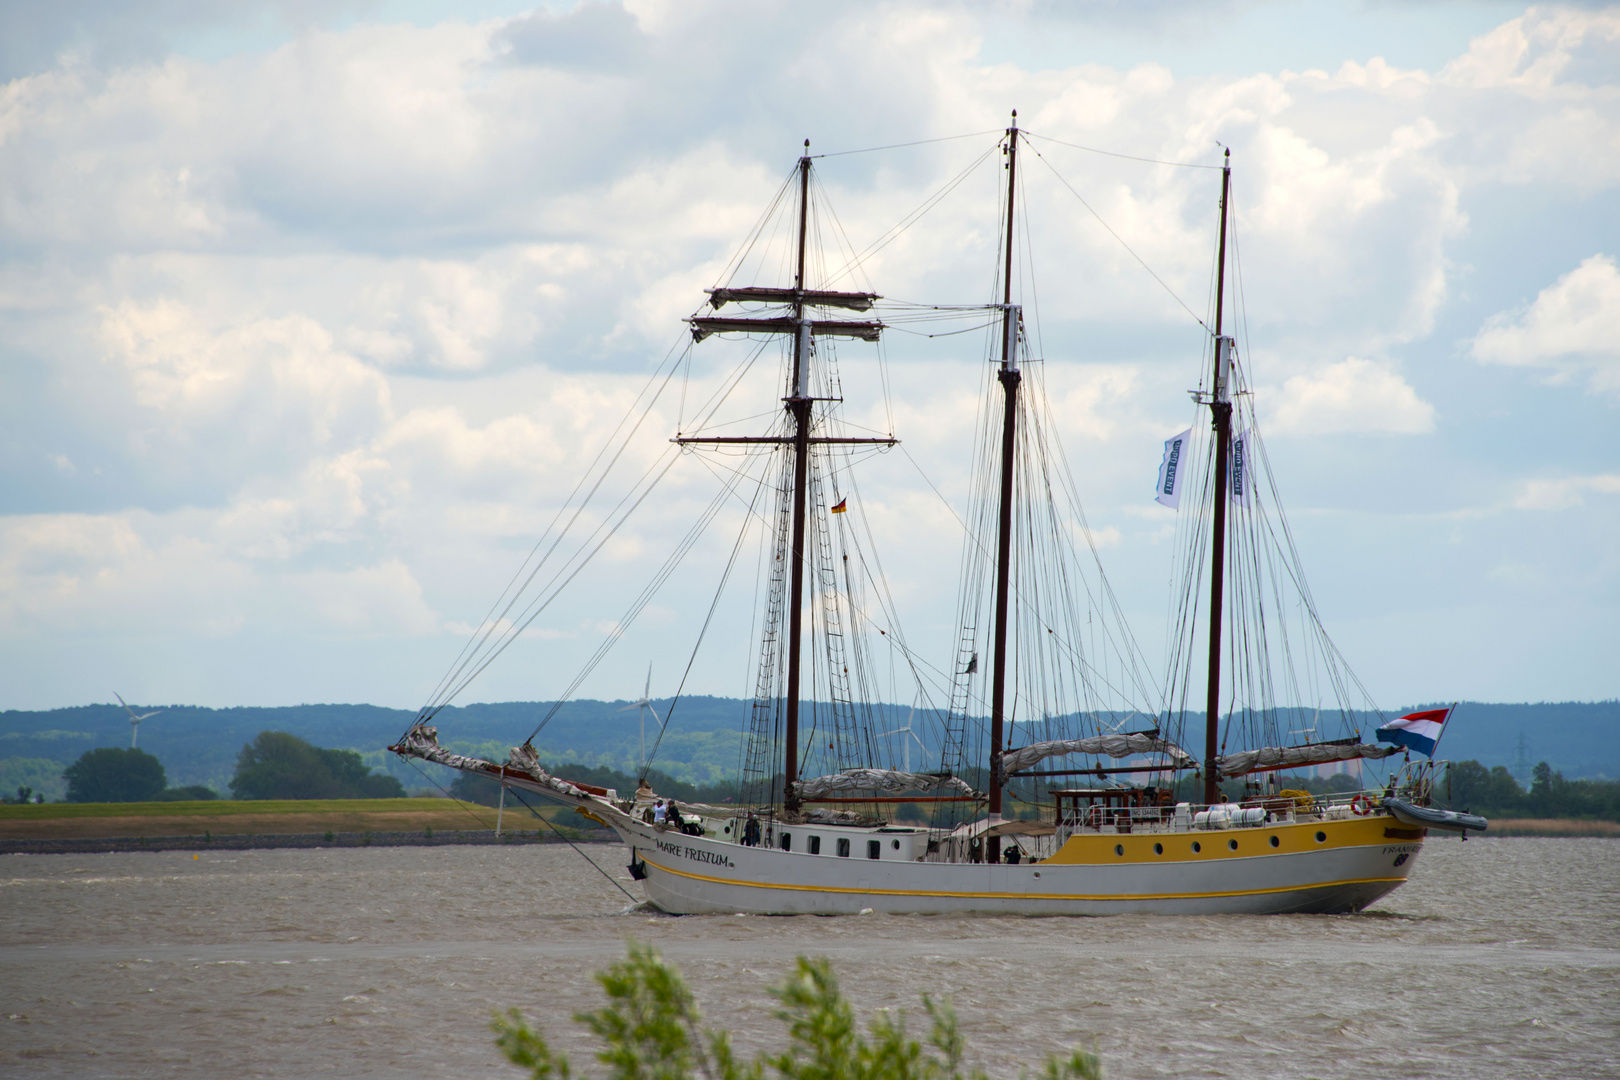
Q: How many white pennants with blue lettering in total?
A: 2